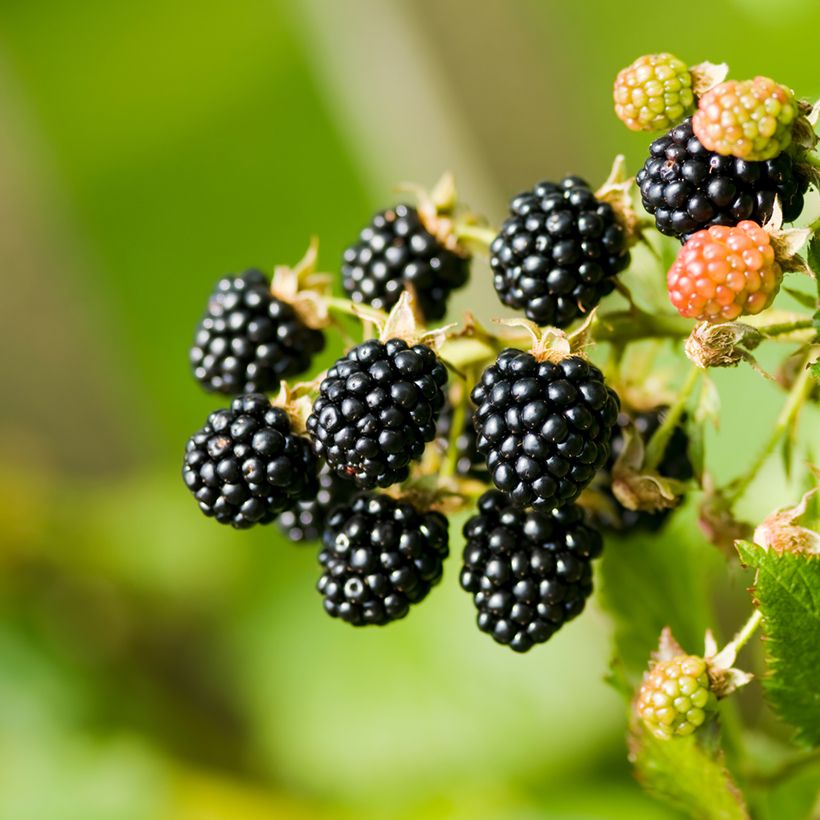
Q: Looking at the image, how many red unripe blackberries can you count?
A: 1